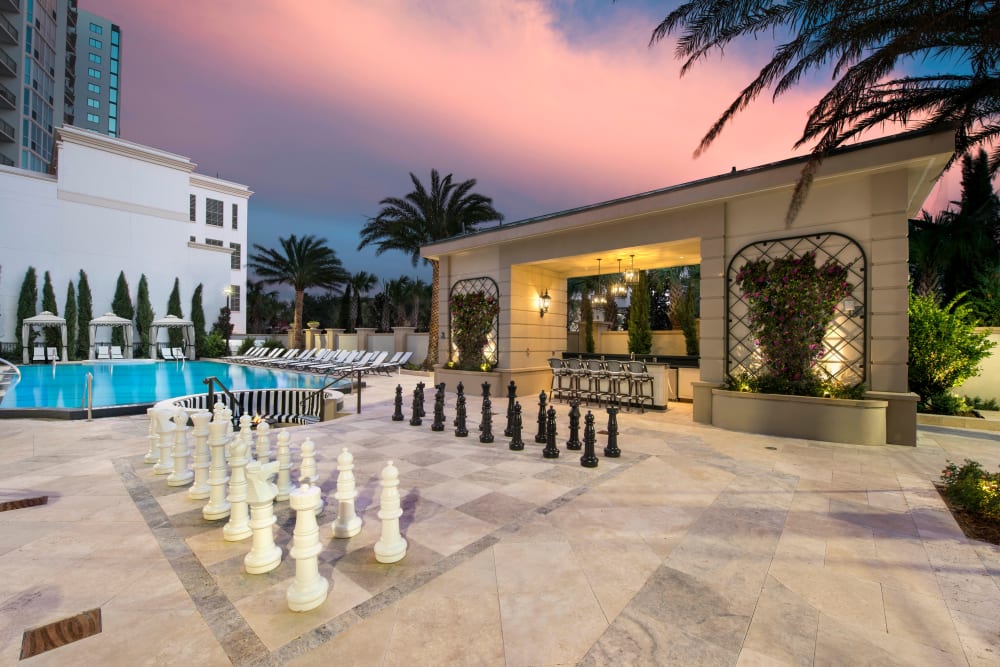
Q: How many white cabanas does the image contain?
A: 3